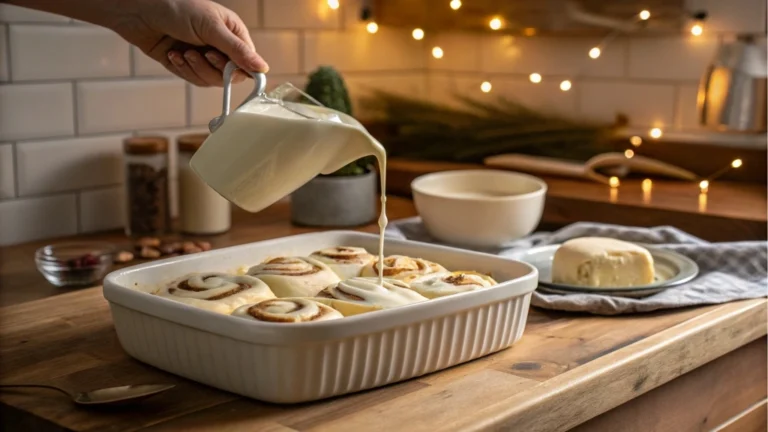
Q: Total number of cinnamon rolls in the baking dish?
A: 7